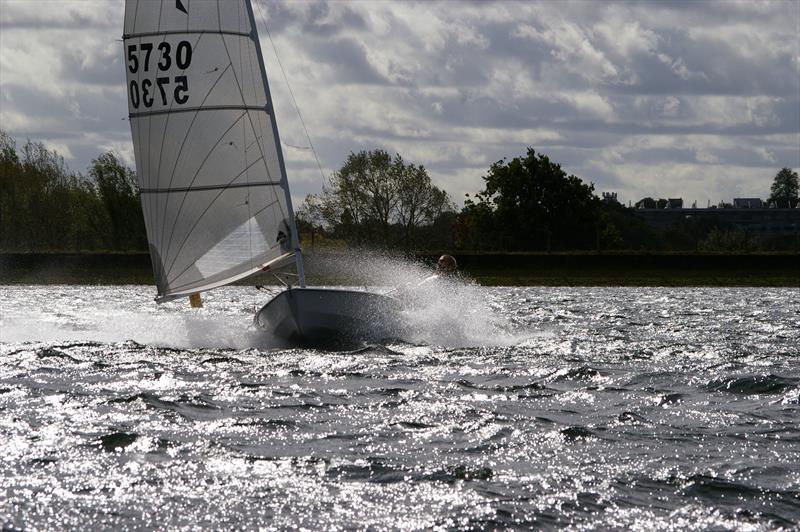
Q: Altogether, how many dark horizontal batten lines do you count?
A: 3